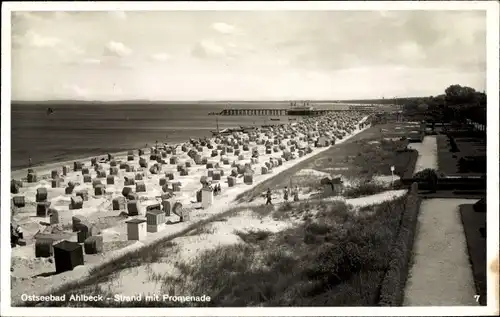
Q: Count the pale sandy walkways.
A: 2